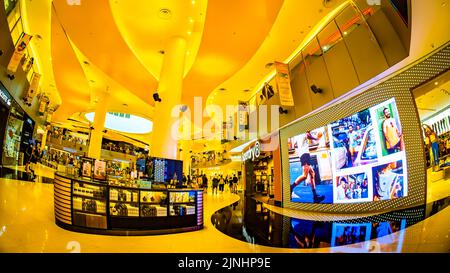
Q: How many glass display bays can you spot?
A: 4